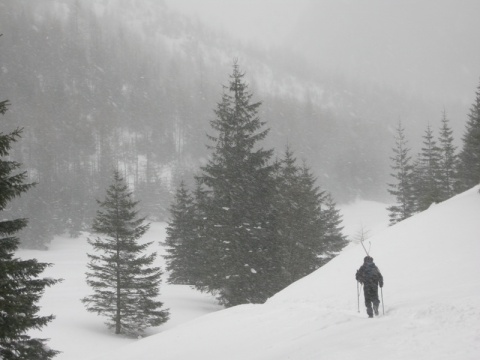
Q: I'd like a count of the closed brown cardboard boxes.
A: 0